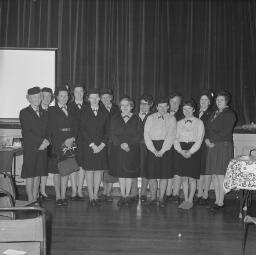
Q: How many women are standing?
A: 13